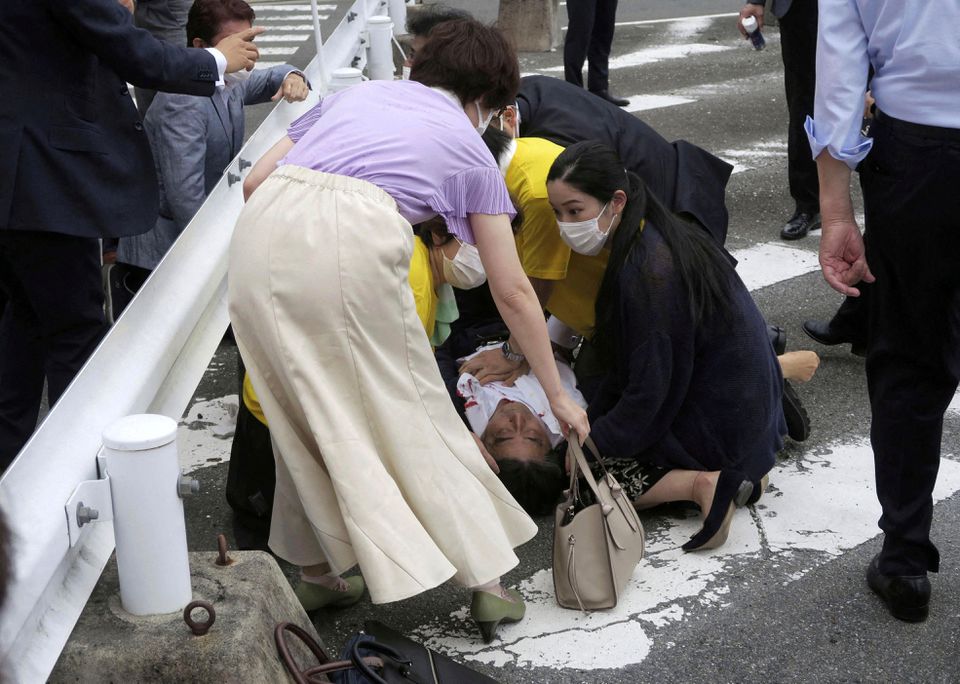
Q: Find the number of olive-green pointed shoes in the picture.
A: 2